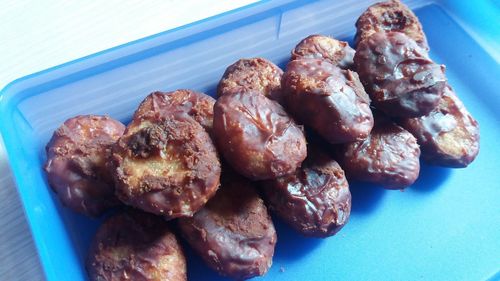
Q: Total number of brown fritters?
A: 14